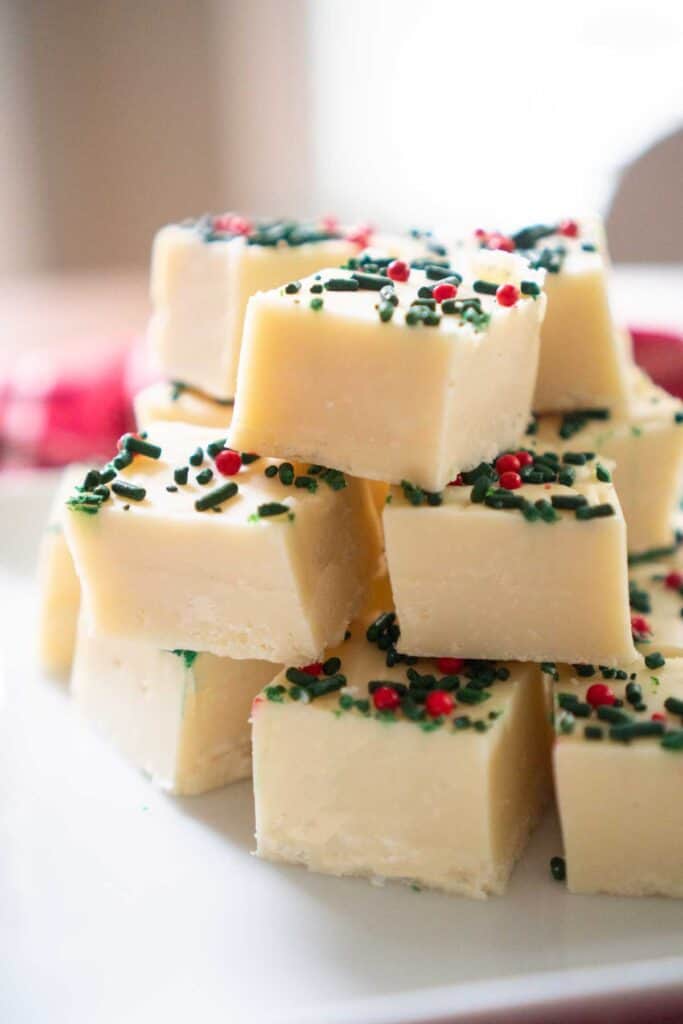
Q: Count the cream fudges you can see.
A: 12